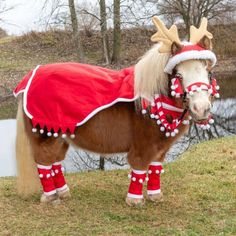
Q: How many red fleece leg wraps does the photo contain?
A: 4